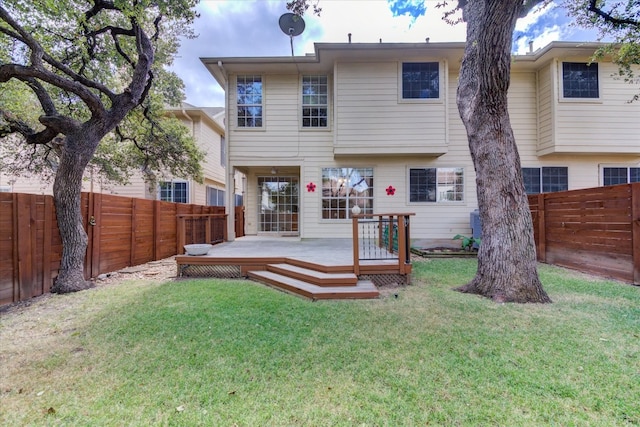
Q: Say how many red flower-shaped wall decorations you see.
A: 2